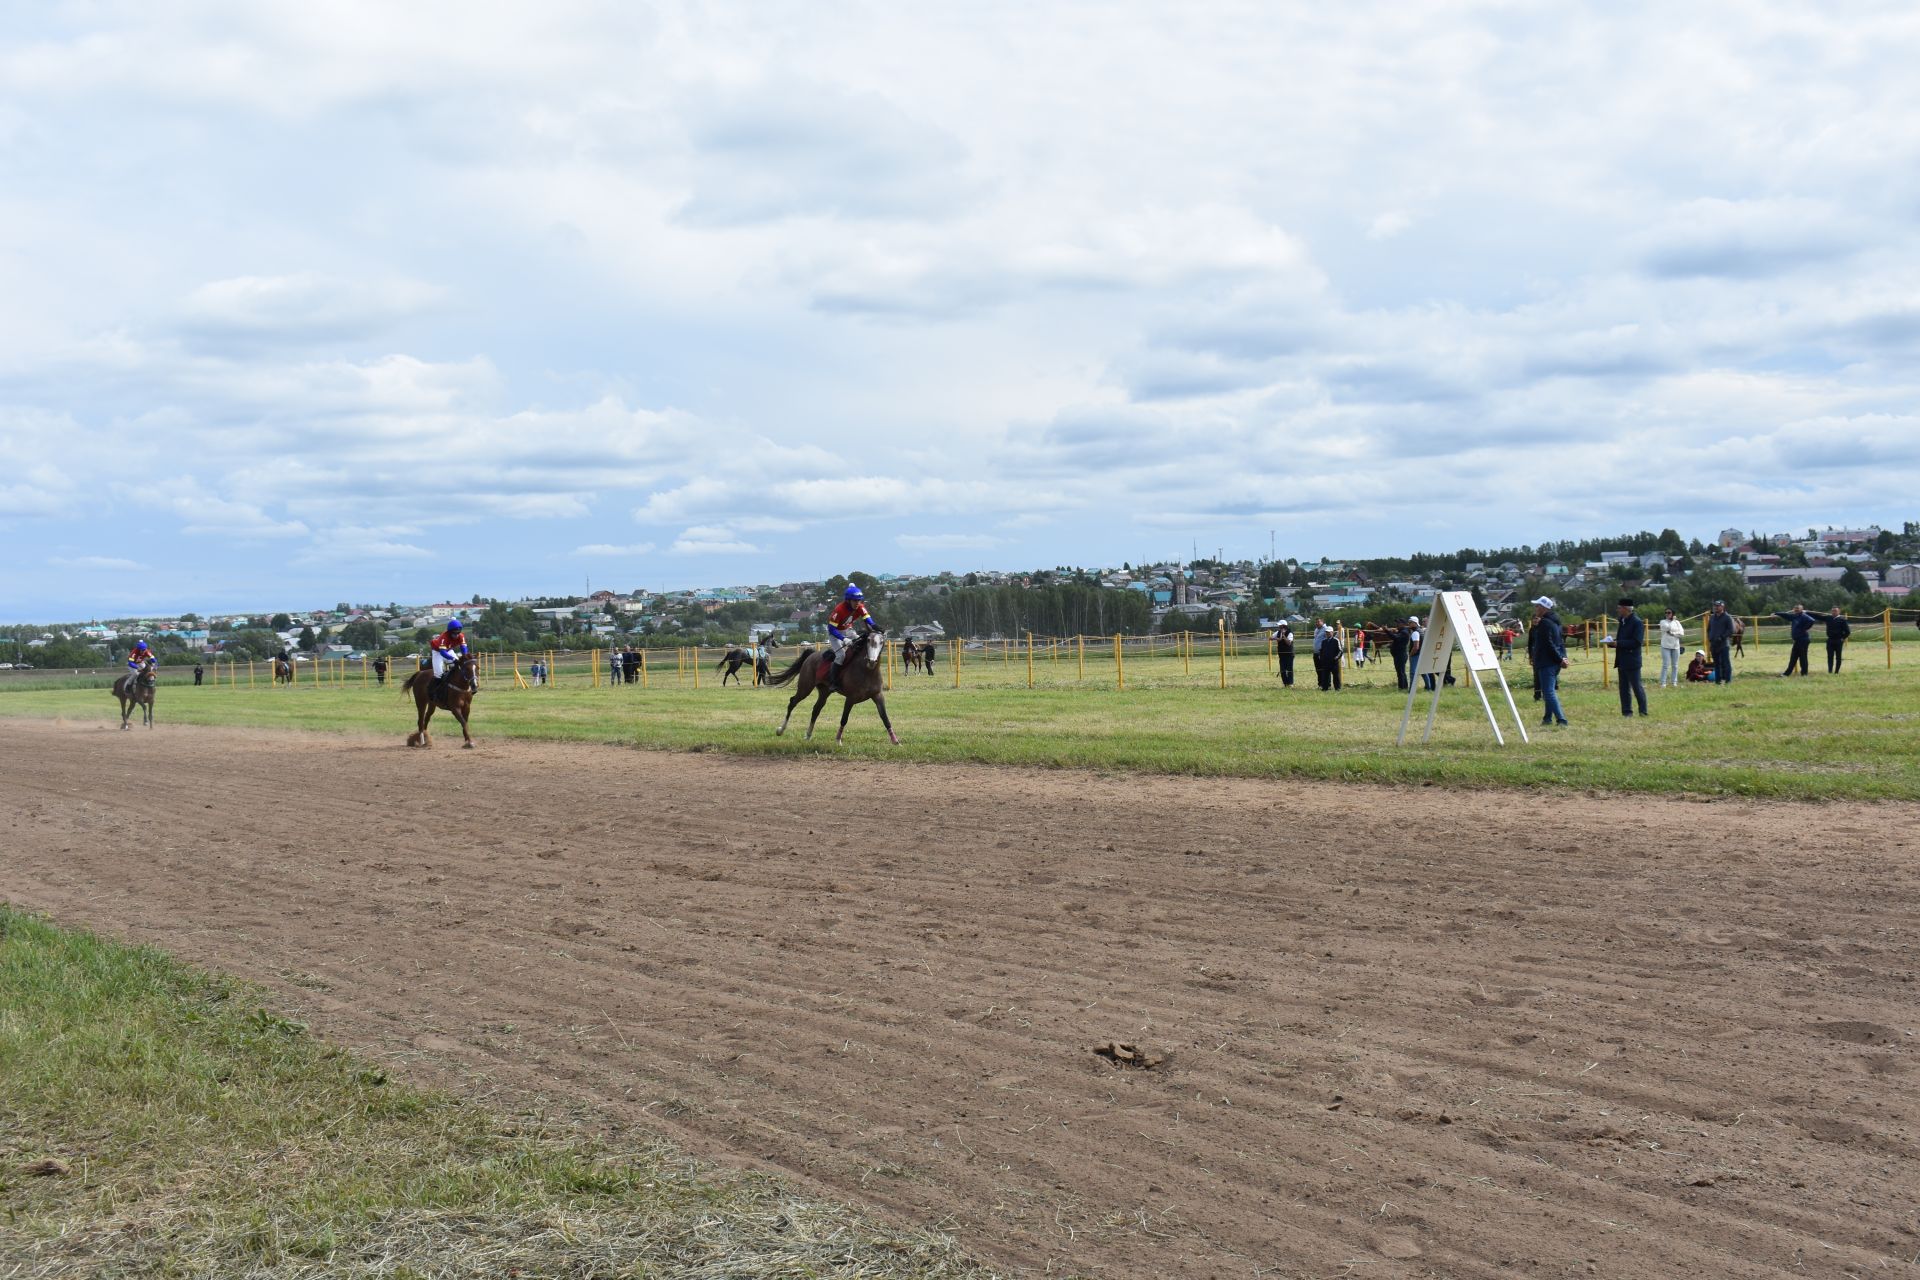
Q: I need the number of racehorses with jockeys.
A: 3